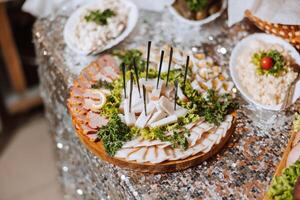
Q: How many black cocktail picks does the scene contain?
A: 9